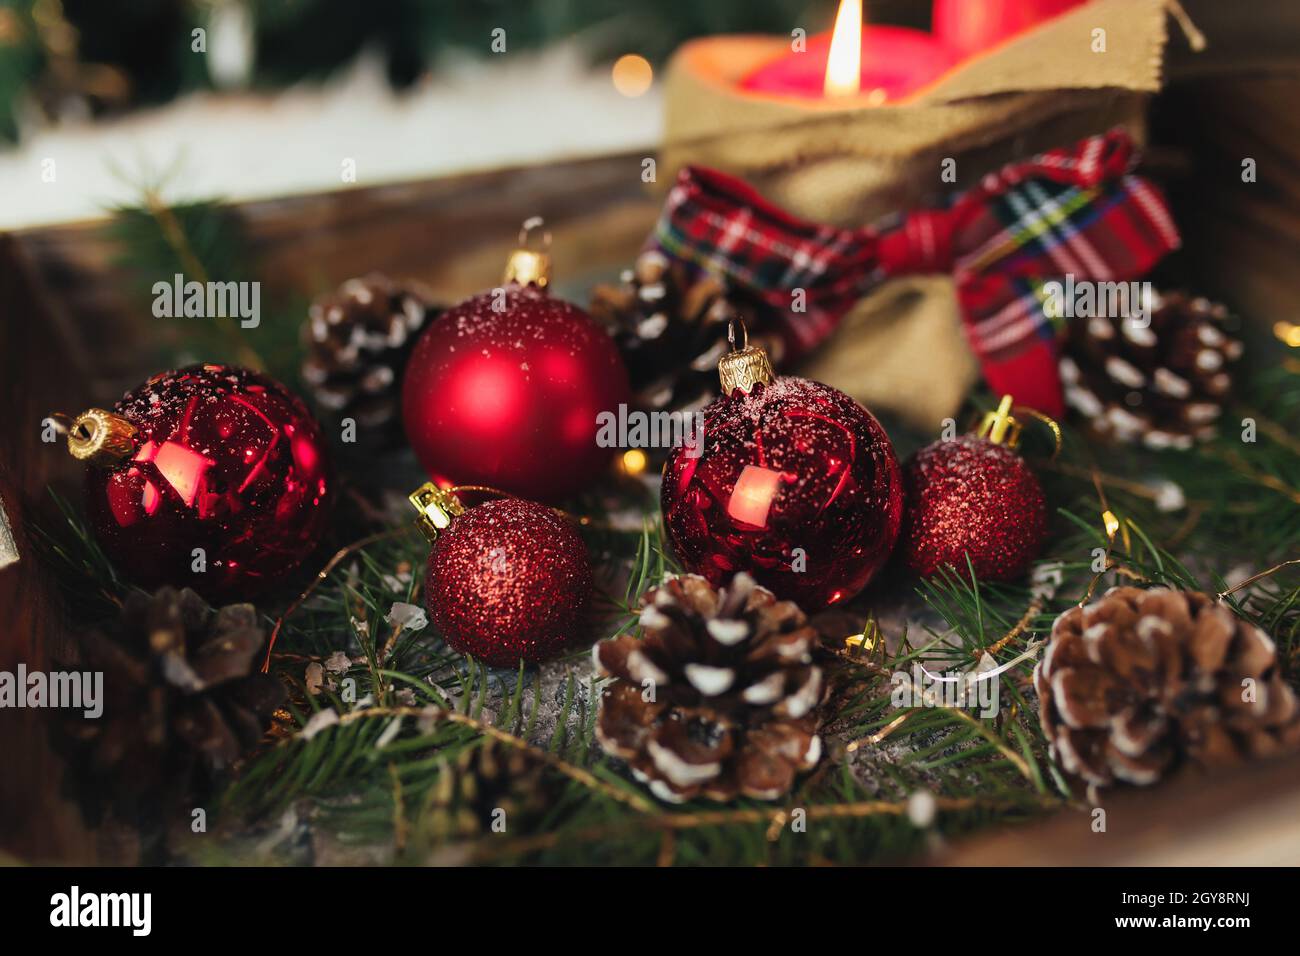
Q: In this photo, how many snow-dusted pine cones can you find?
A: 5